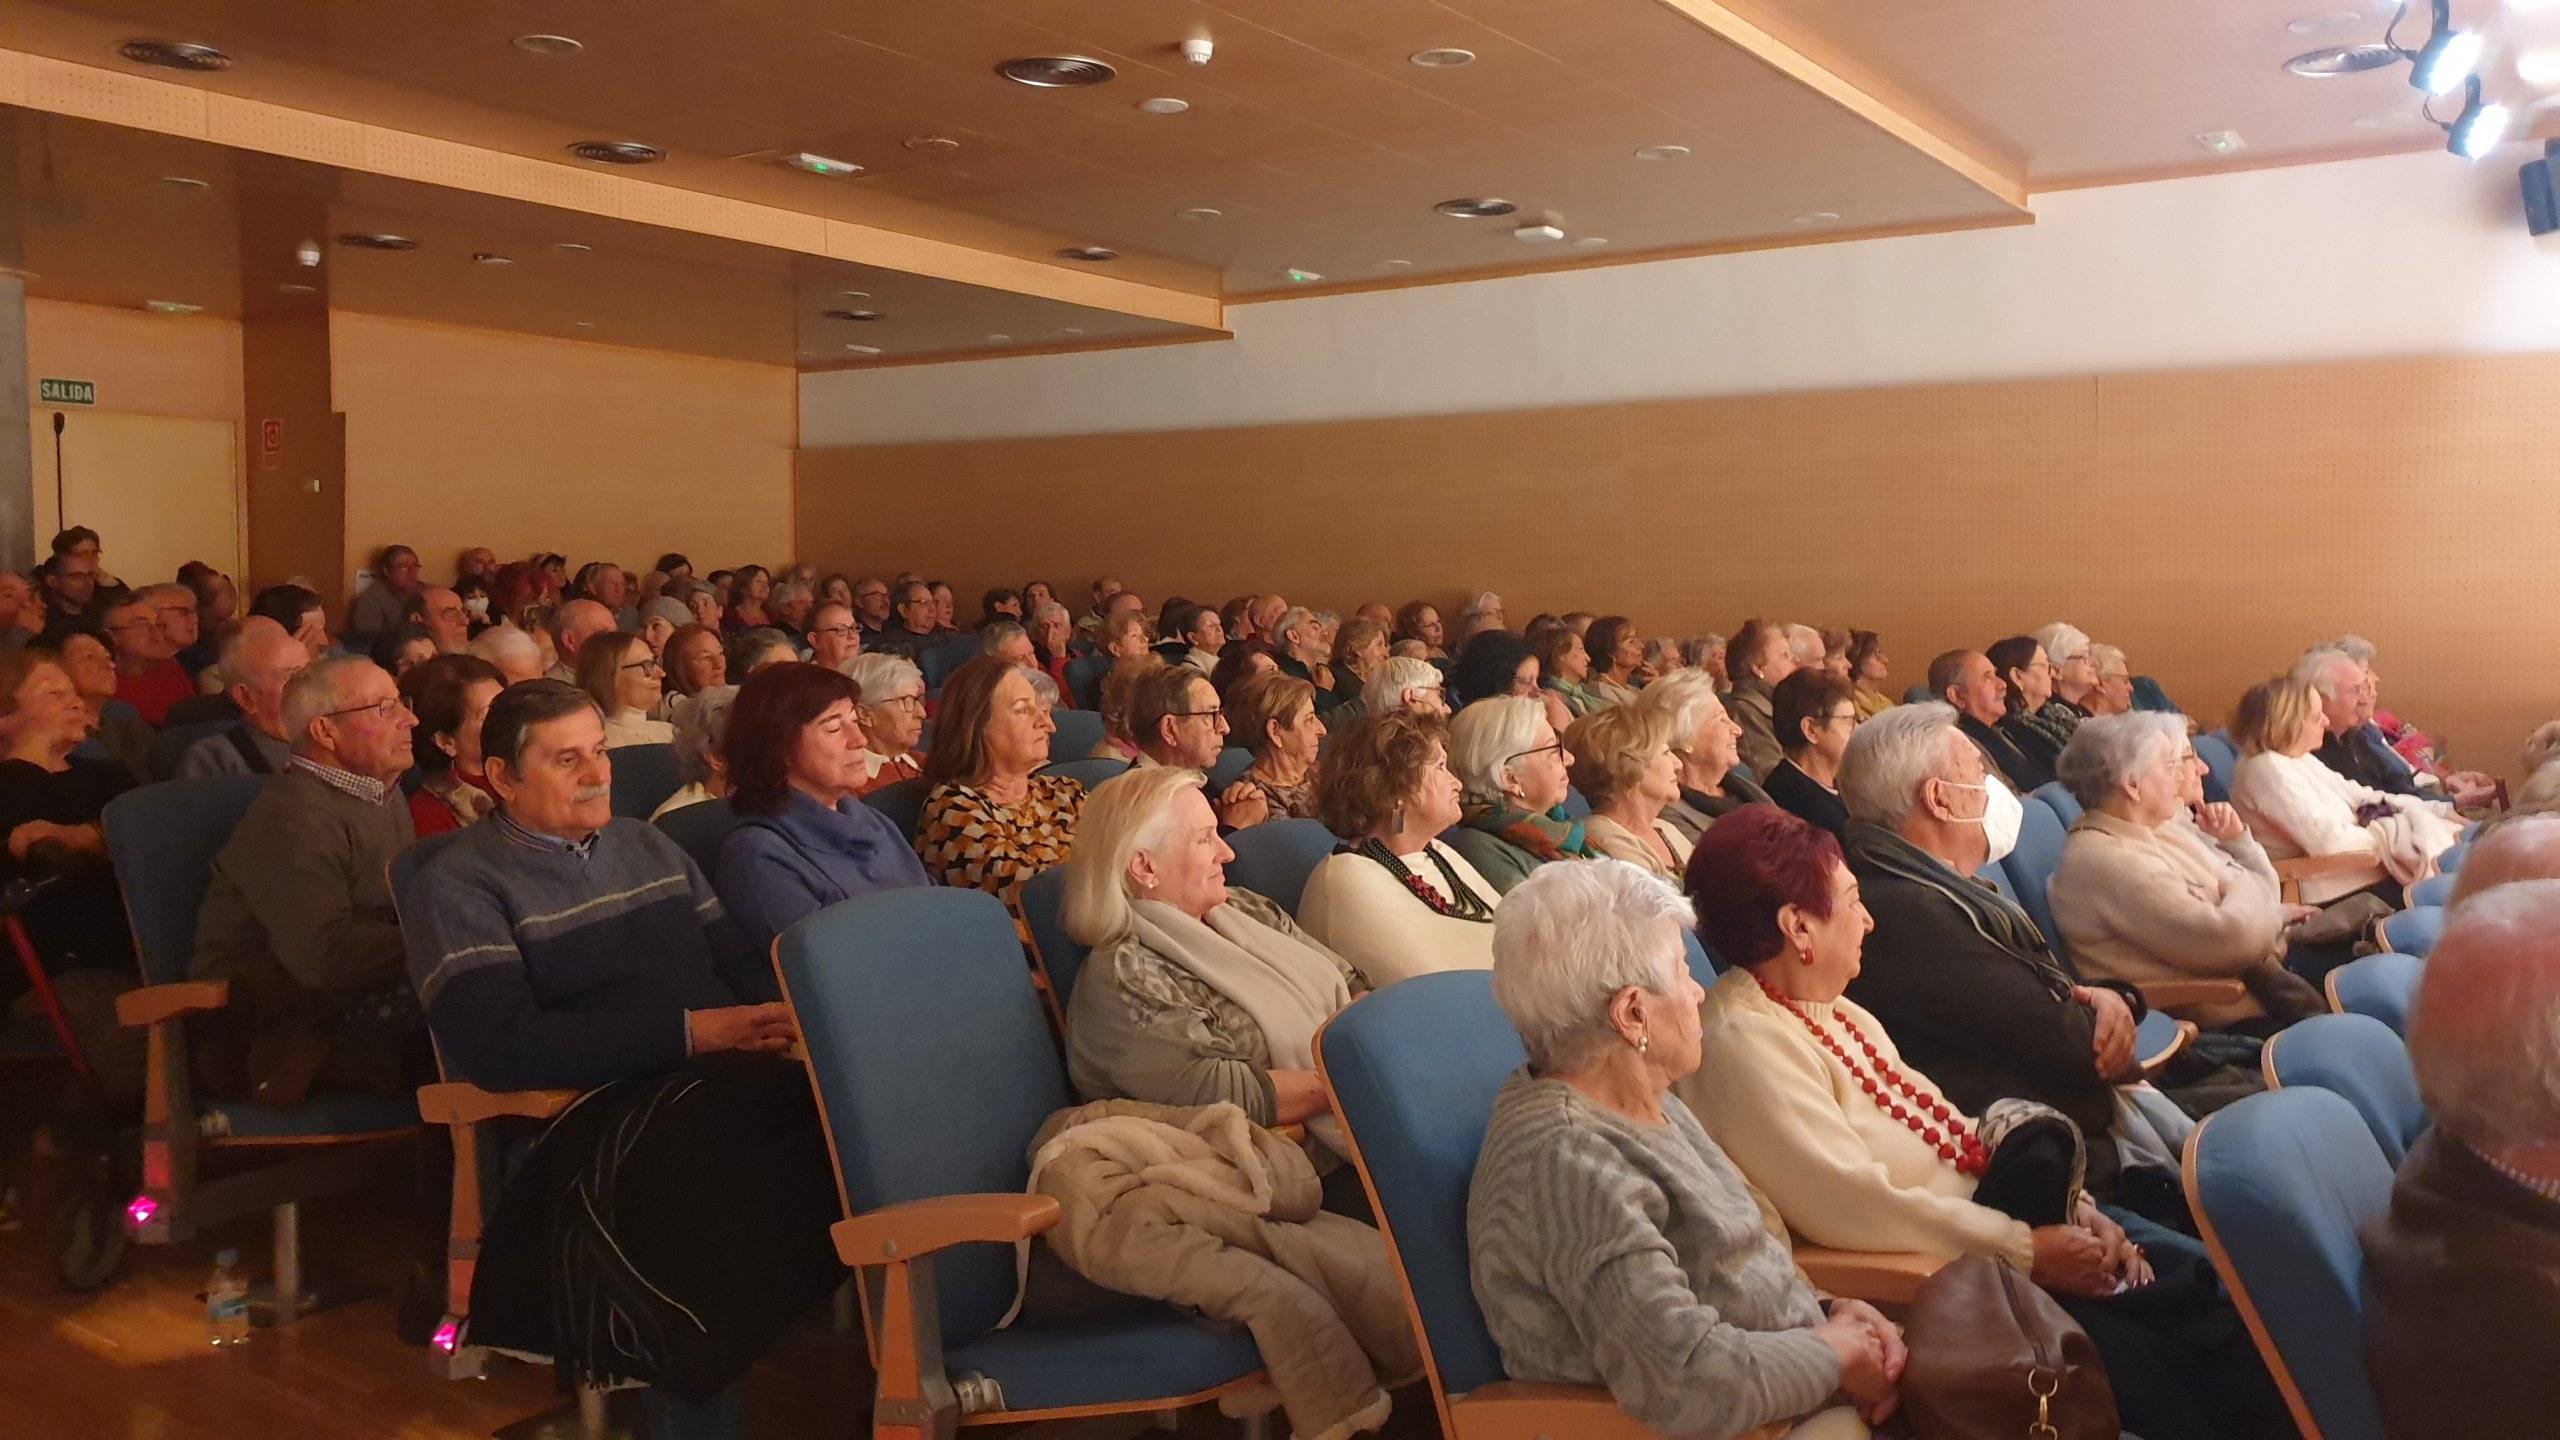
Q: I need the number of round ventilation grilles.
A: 8